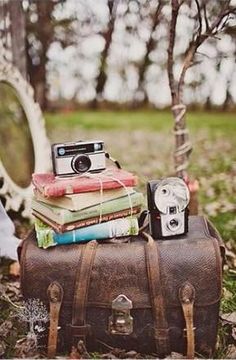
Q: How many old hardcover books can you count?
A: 5